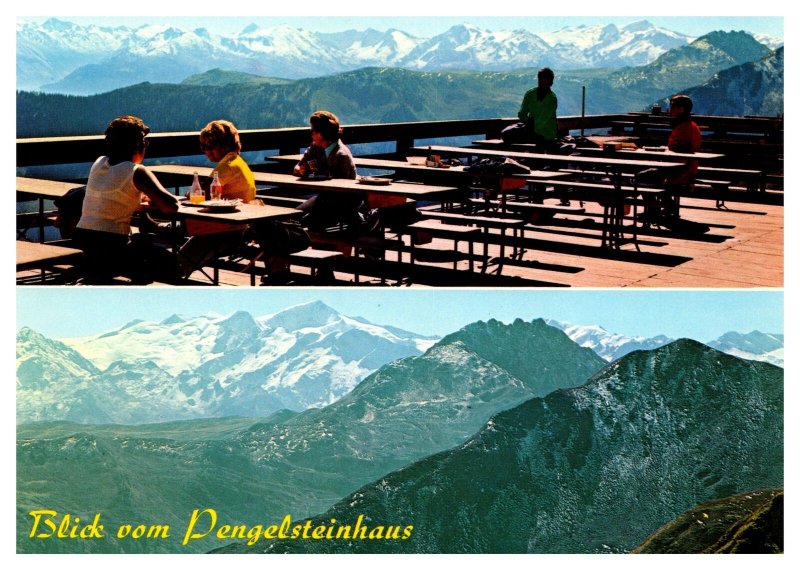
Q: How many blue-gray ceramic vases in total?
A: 0